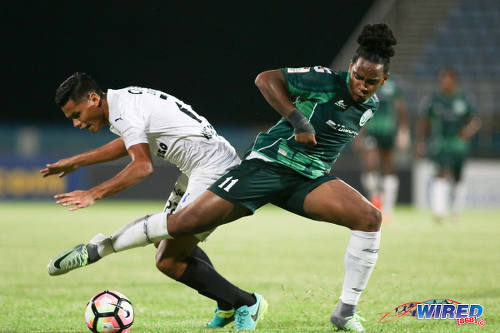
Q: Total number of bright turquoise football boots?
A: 2